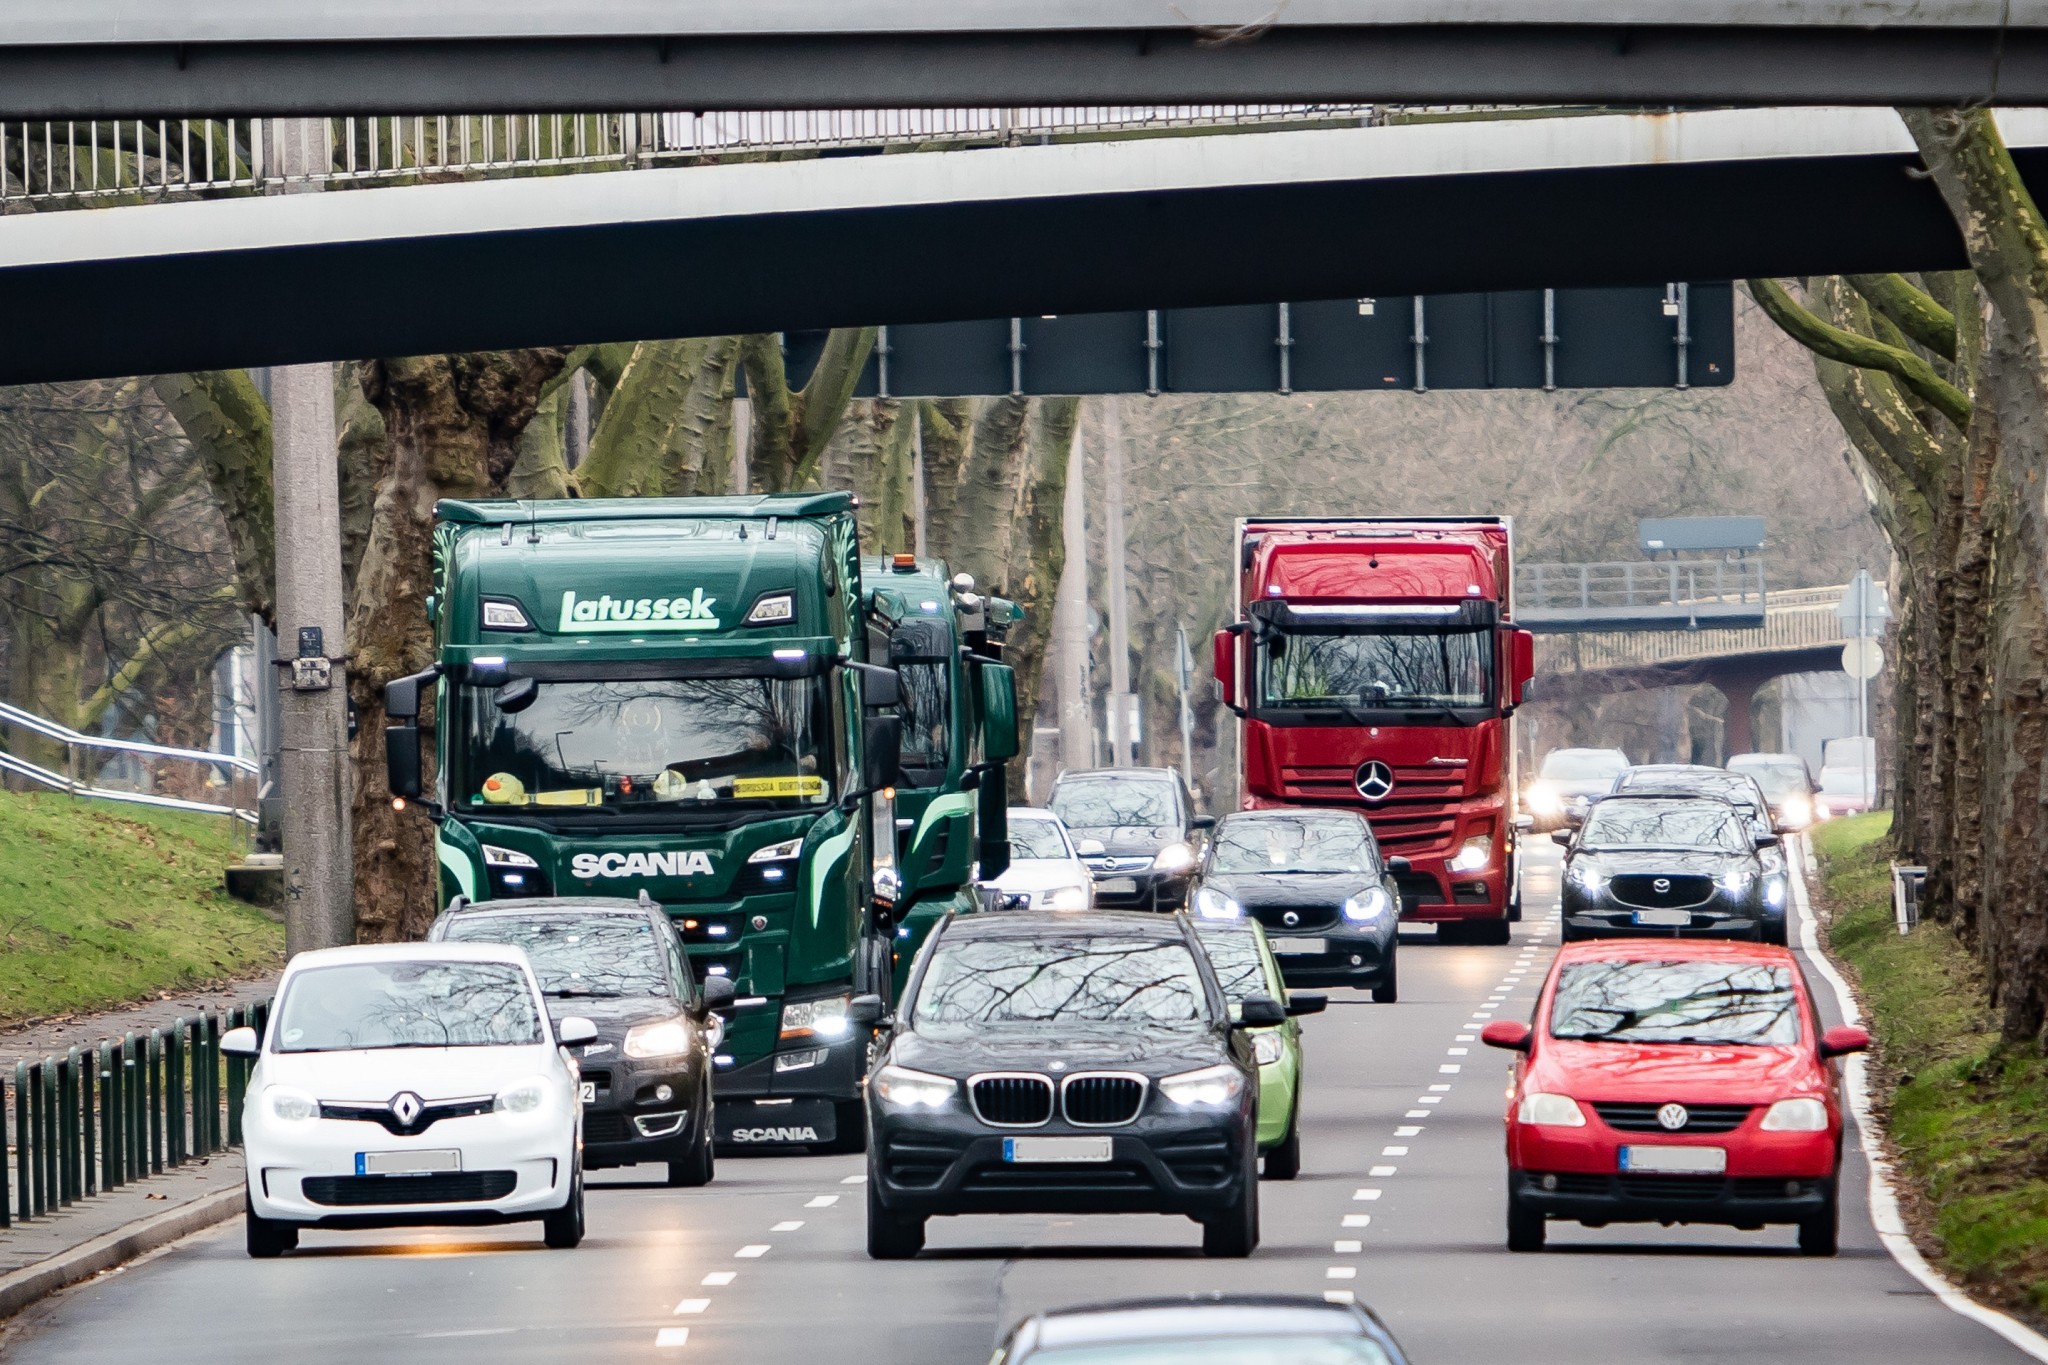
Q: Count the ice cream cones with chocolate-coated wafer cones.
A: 0